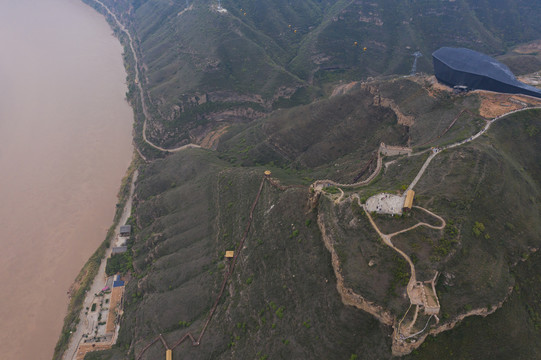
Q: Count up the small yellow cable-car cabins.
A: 6